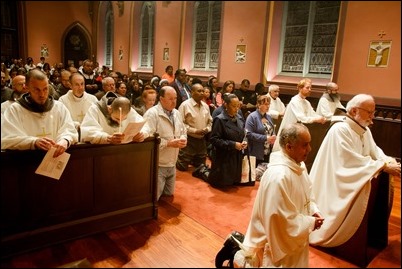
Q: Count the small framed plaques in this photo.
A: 5